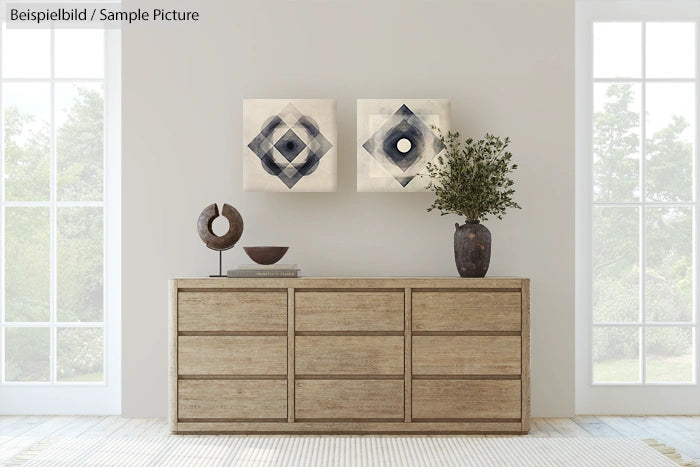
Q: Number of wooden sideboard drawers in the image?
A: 9